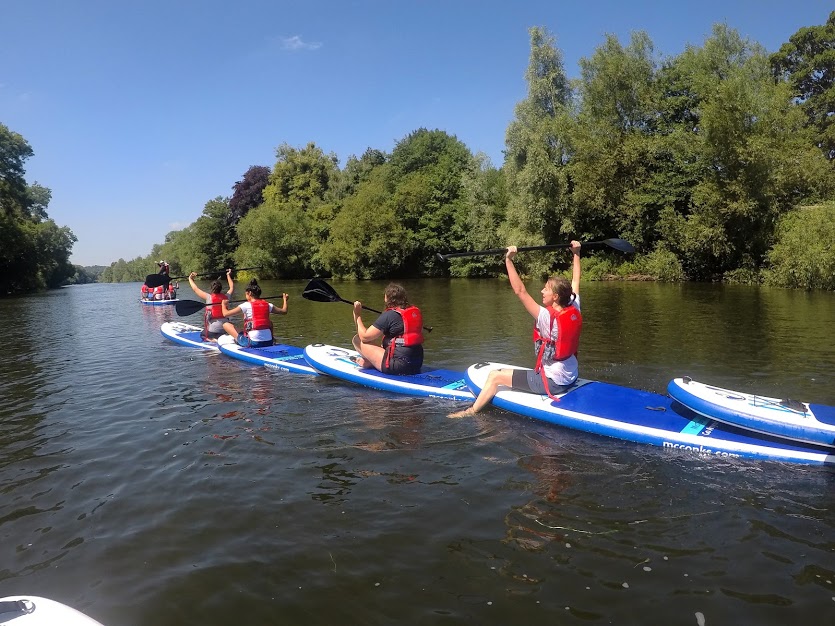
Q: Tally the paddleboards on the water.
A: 7